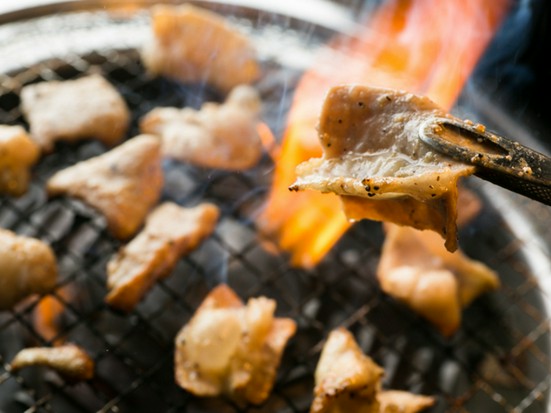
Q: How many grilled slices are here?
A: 12